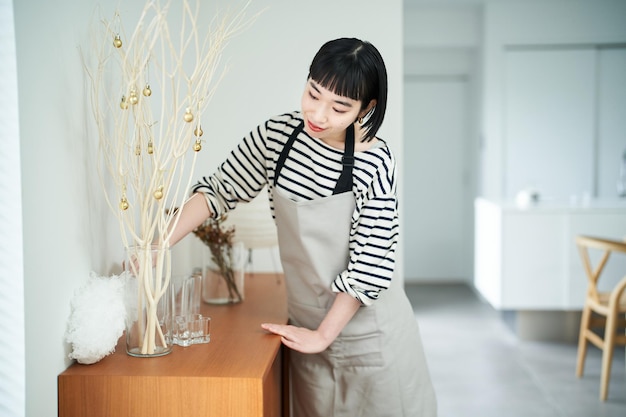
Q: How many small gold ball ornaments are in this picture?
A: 11